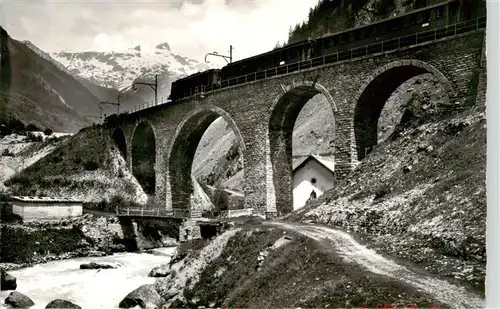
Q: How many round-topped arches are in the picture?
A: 5